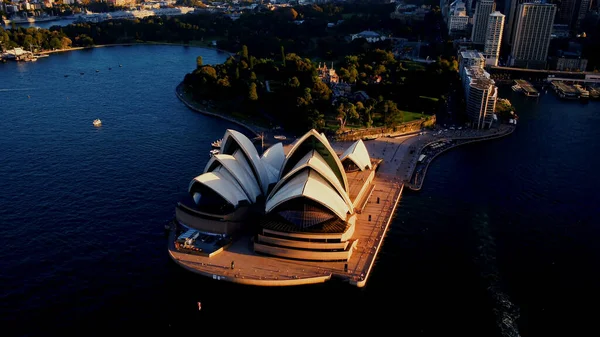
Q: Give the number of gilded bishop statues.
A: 0